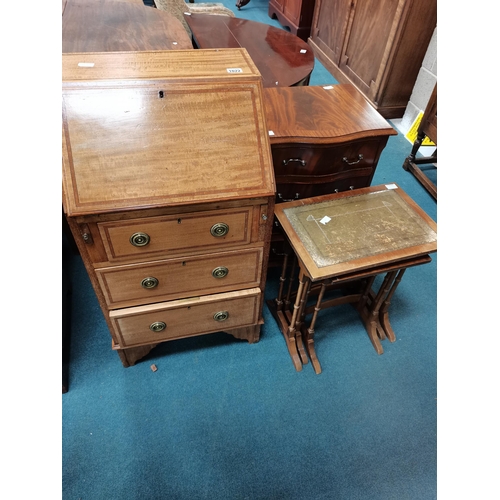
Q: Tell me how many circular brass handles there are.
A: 6